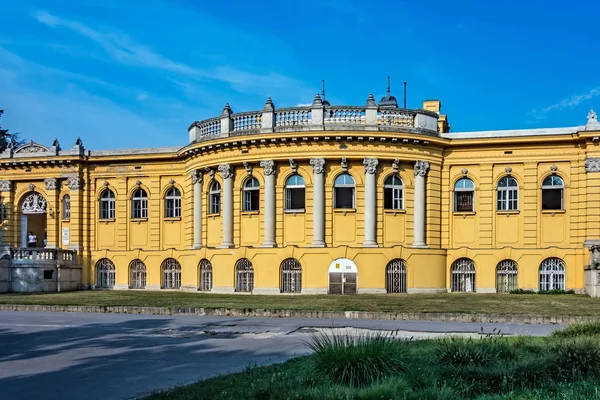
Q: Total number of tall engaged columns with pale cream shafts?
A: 6